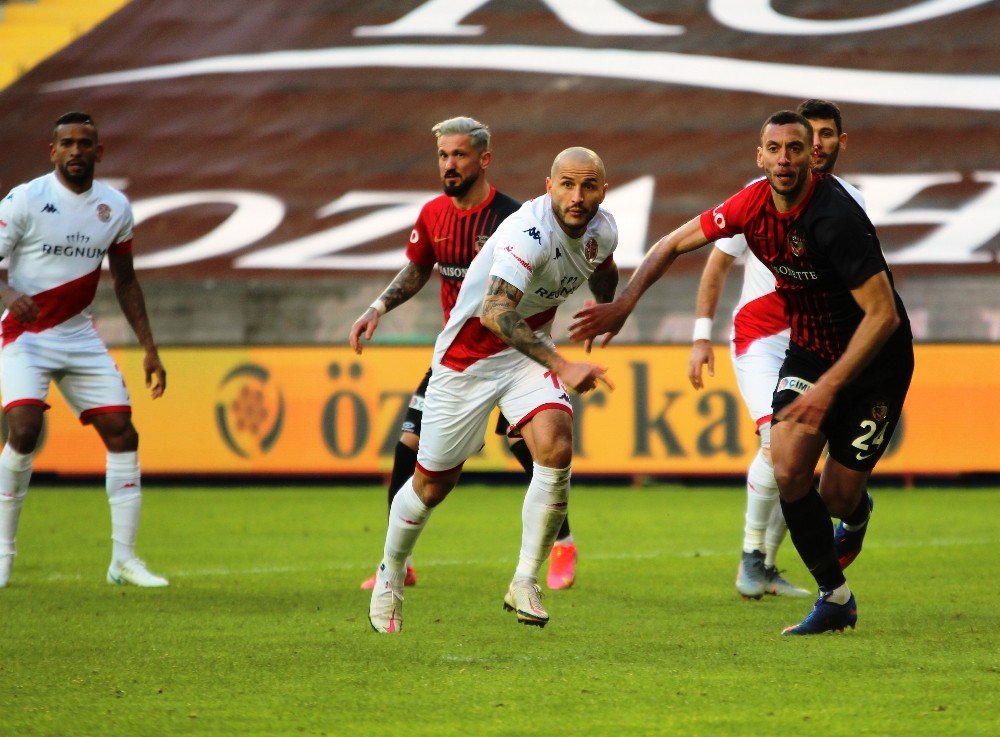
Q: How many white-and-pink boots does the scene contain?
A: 2